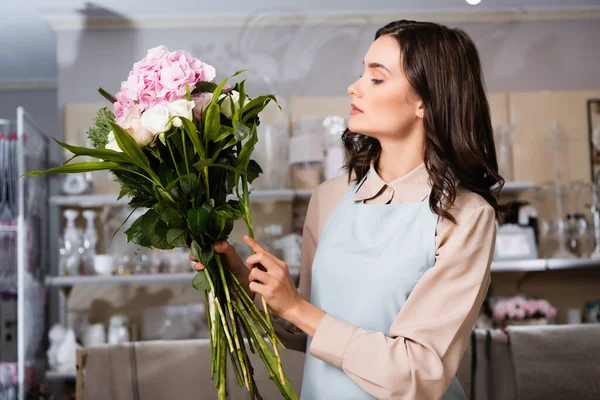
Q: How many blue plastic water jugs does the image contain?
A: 0